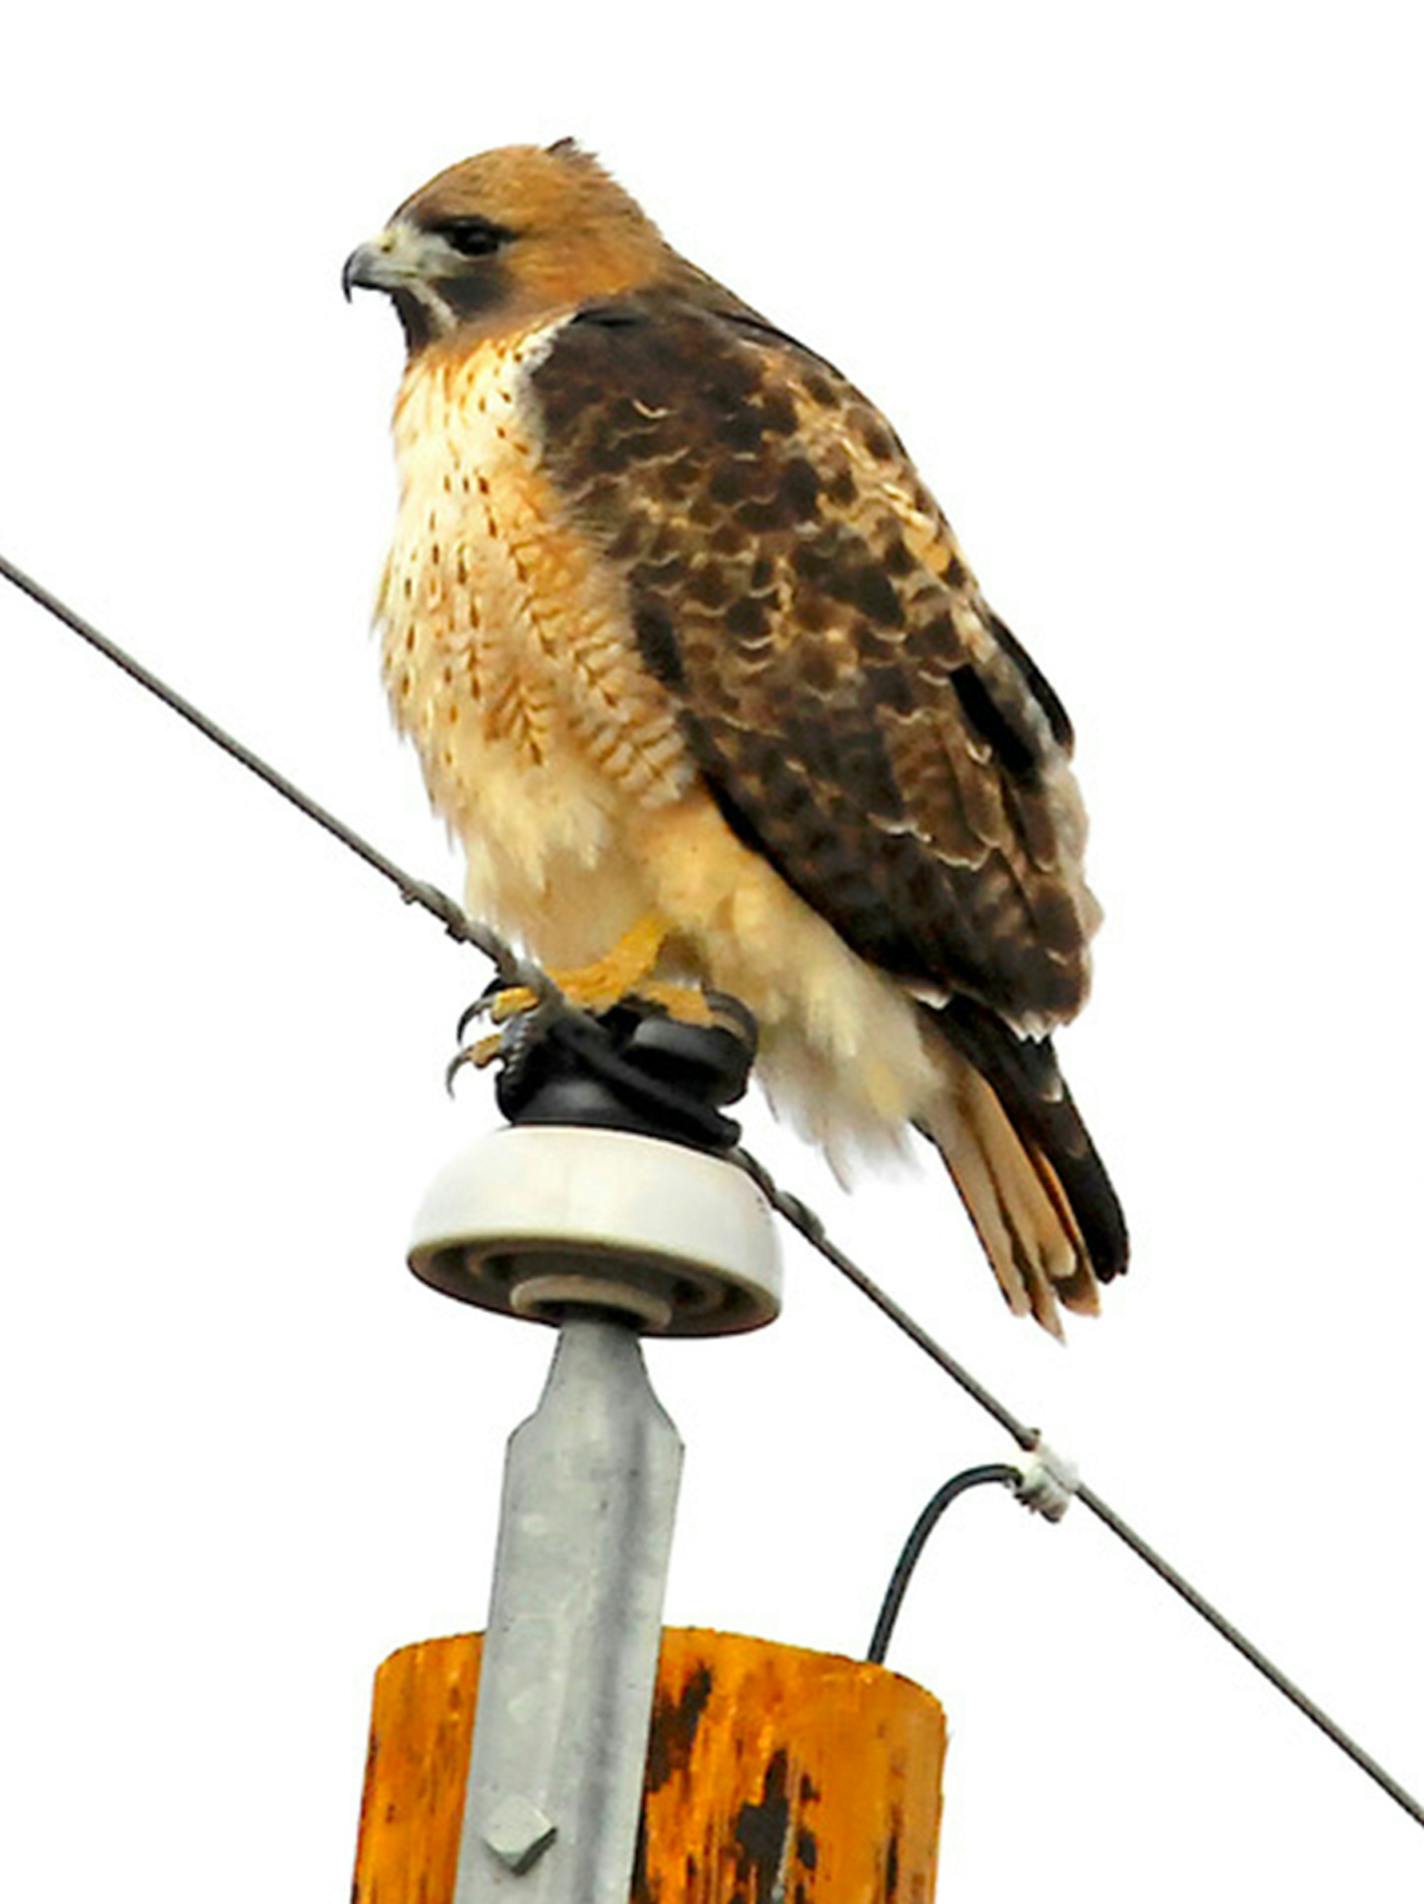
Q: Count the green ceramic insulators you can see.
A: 0